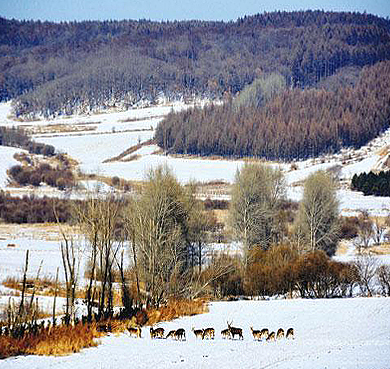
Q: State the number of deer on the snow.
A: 13